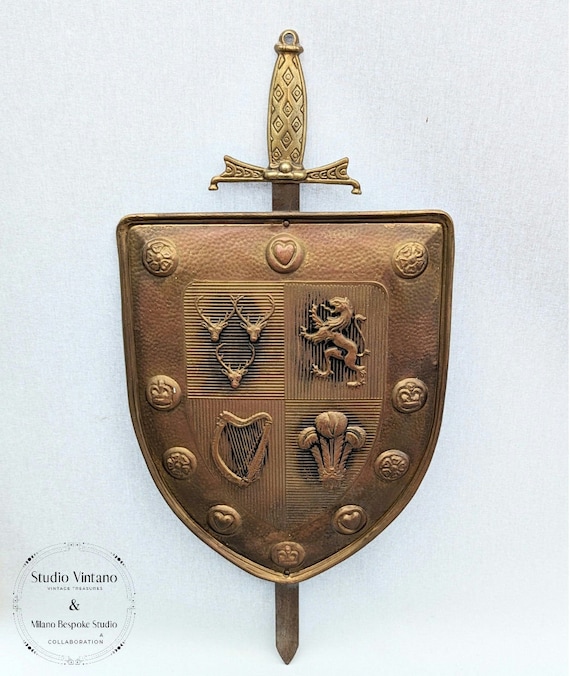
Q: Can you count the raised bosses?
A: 10